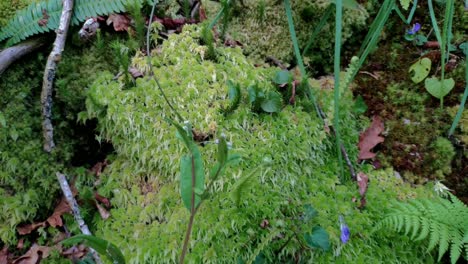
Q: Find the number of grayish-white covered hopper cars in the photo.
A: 0